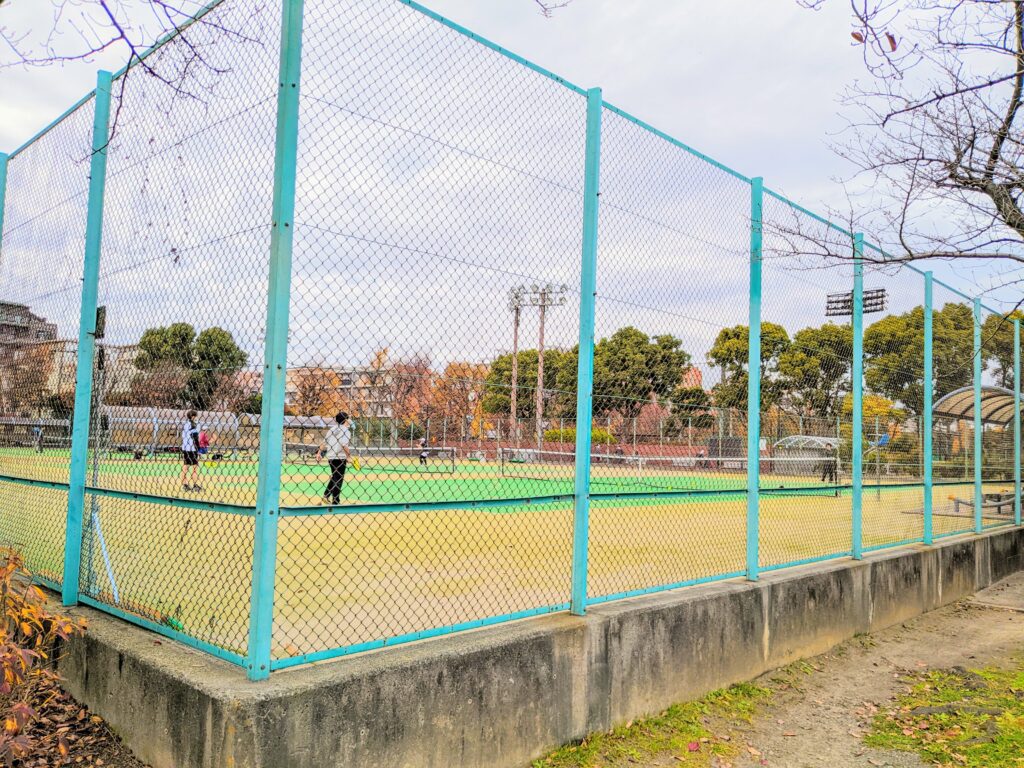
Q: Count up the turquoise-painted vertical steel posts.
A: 9